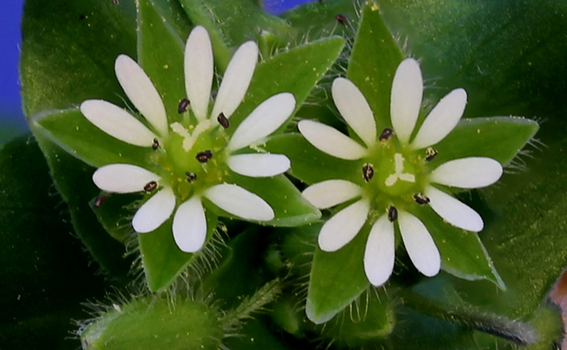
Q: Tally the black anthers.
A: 11